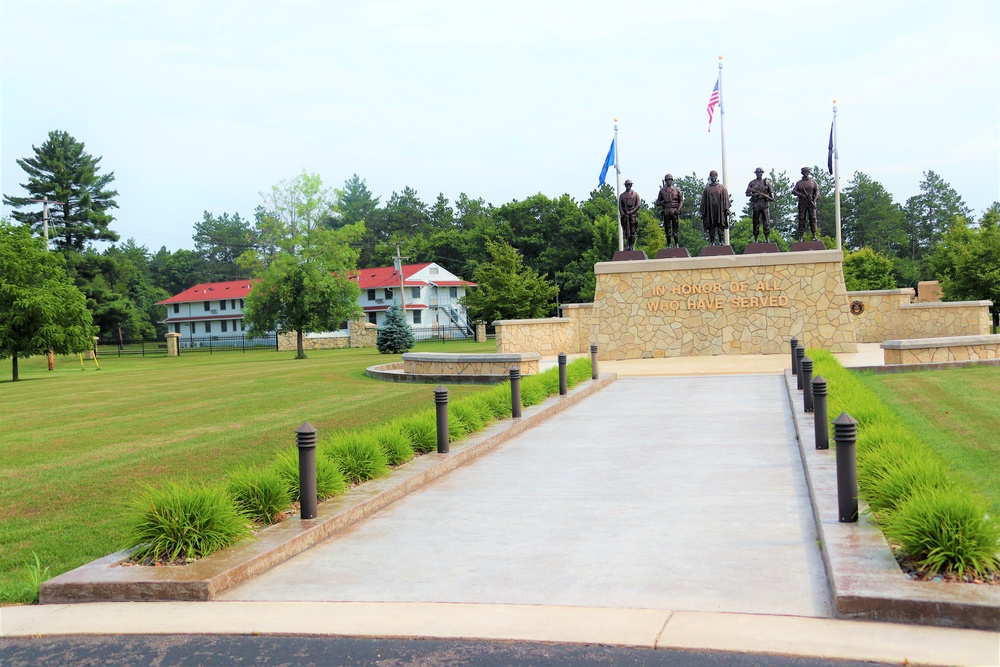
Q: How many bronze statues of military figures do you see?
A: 5